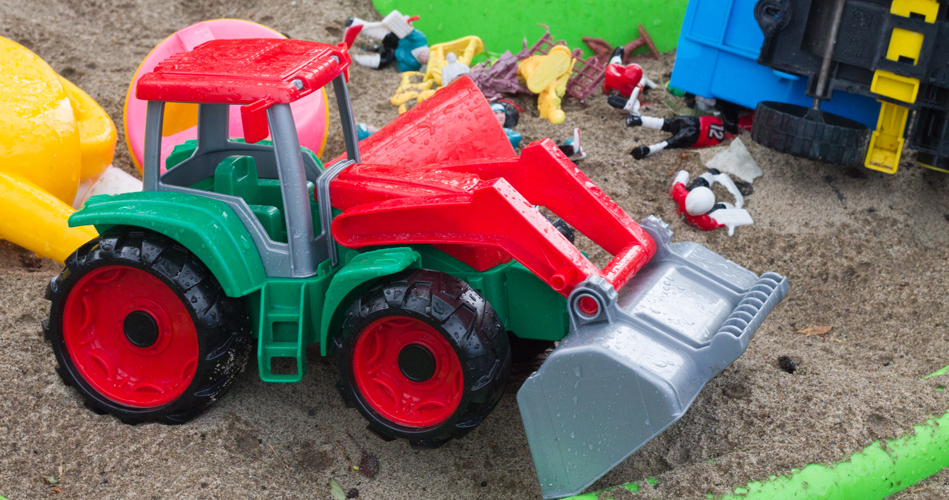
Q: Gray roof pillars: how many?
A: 4